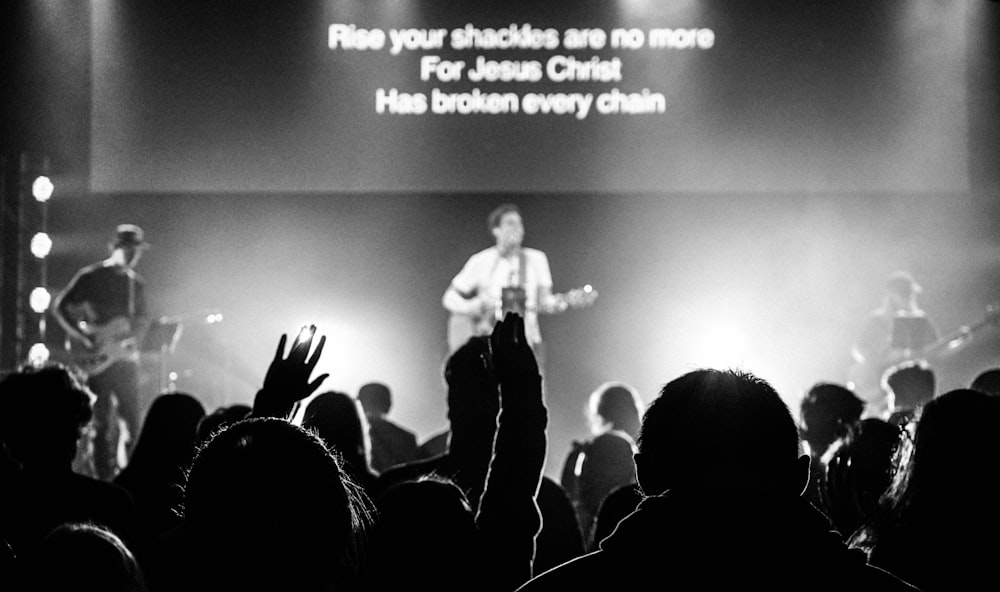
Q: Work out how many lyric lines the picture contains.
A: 3